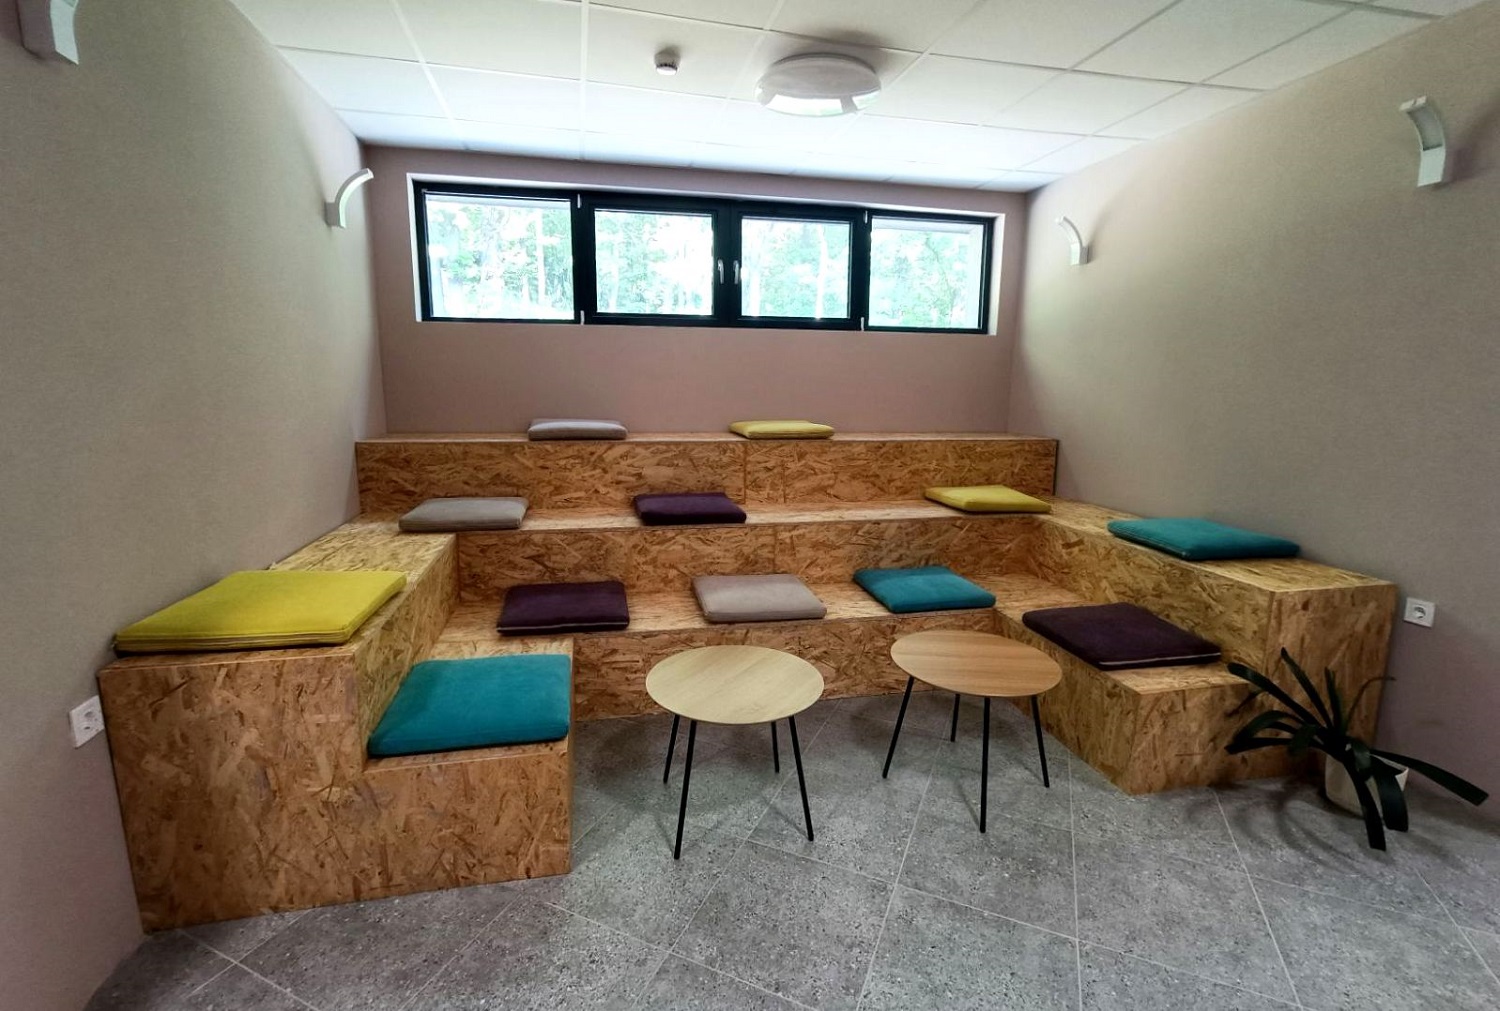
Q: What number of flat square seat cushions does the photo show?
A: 12